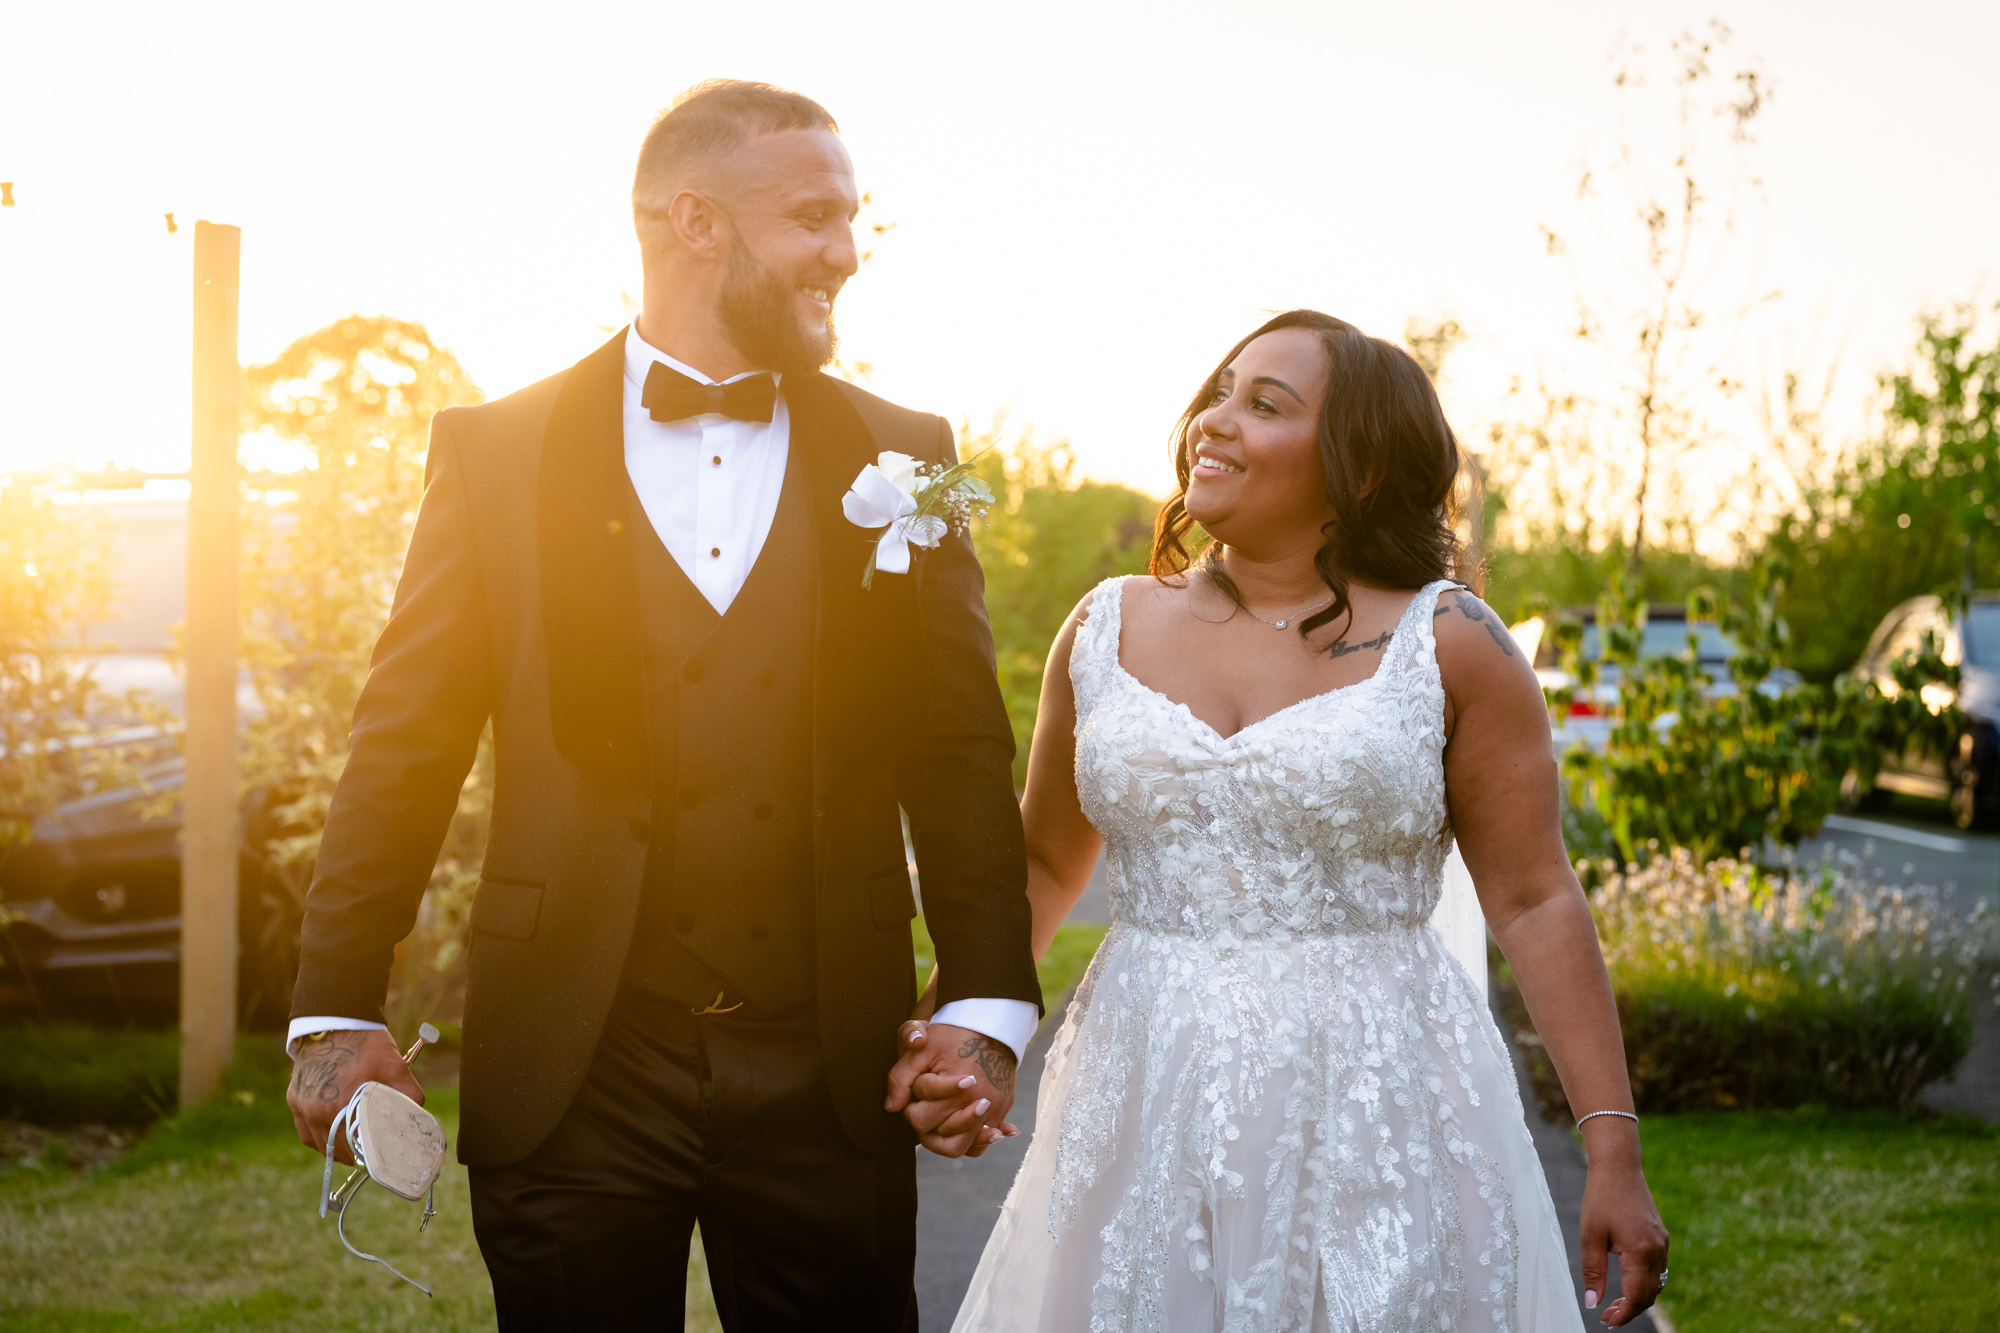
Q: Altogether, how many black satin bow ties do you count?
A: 1